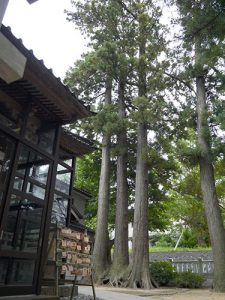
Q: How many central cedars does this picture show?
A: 3